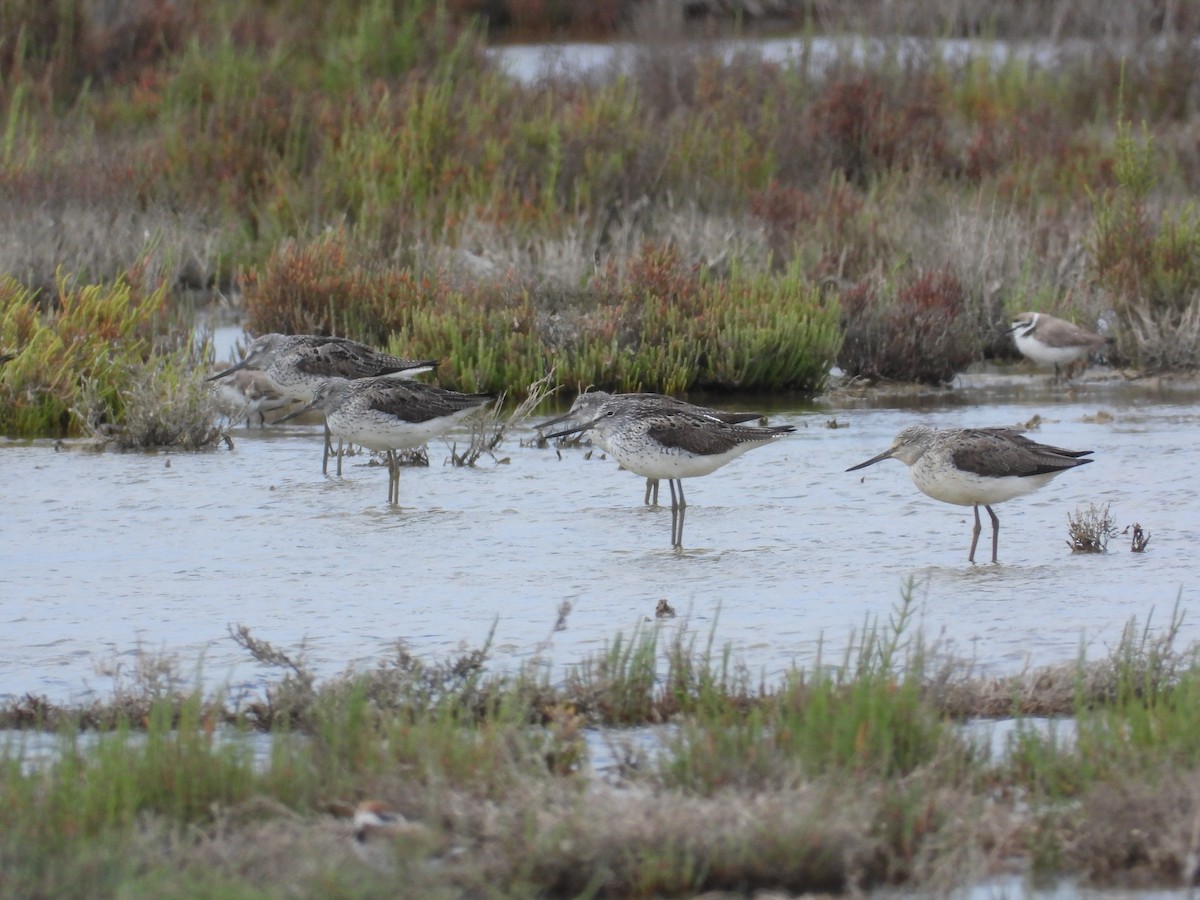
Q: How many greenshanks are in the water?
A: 5